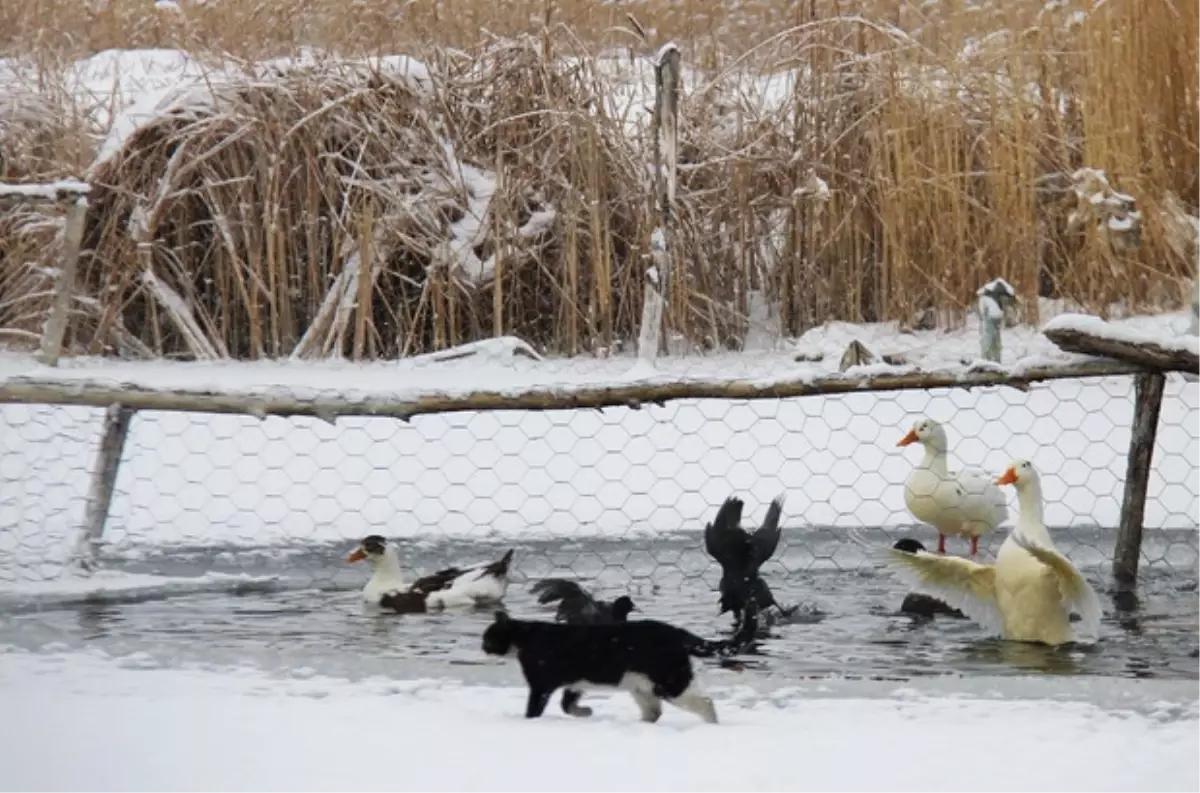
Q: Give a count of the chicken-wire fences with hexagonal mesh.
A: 1